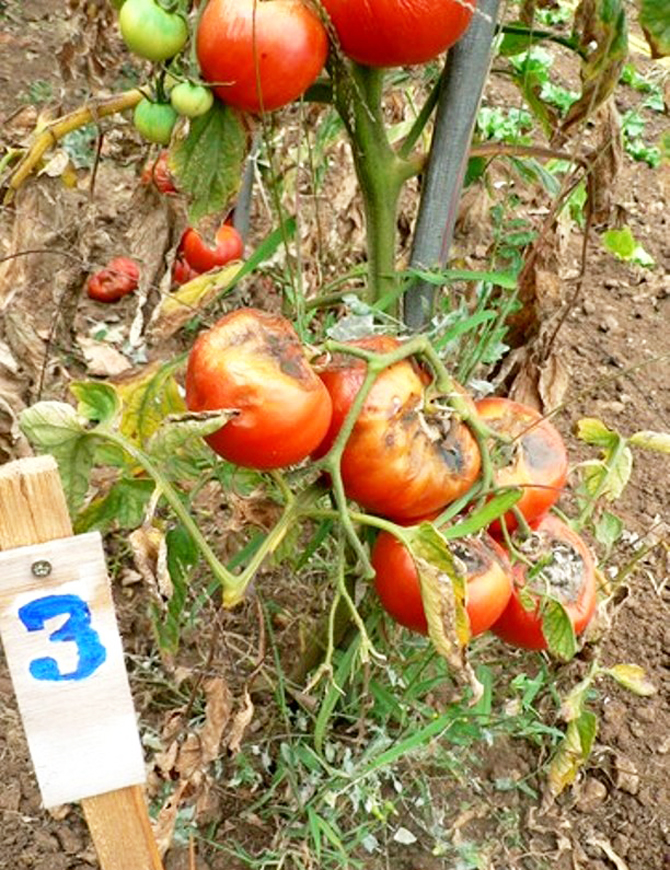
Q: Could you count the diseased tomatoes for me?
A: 5